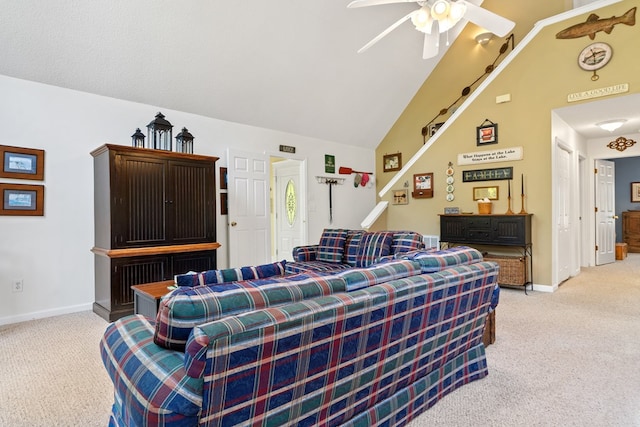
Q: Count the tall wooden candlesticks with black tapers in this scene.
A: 2